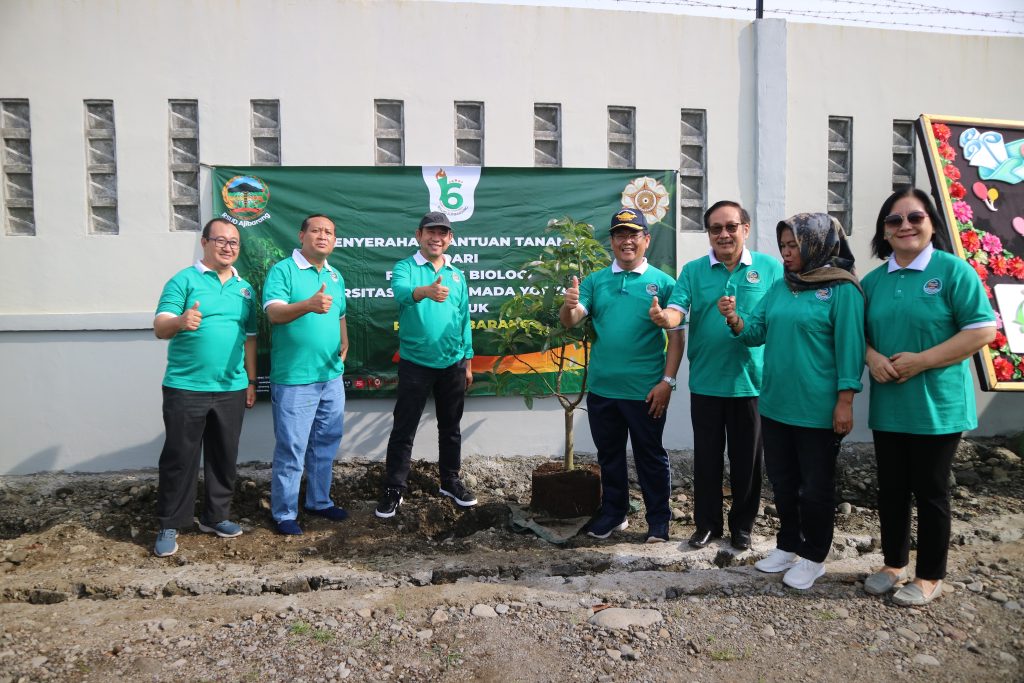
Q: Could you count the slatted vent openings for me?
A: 11